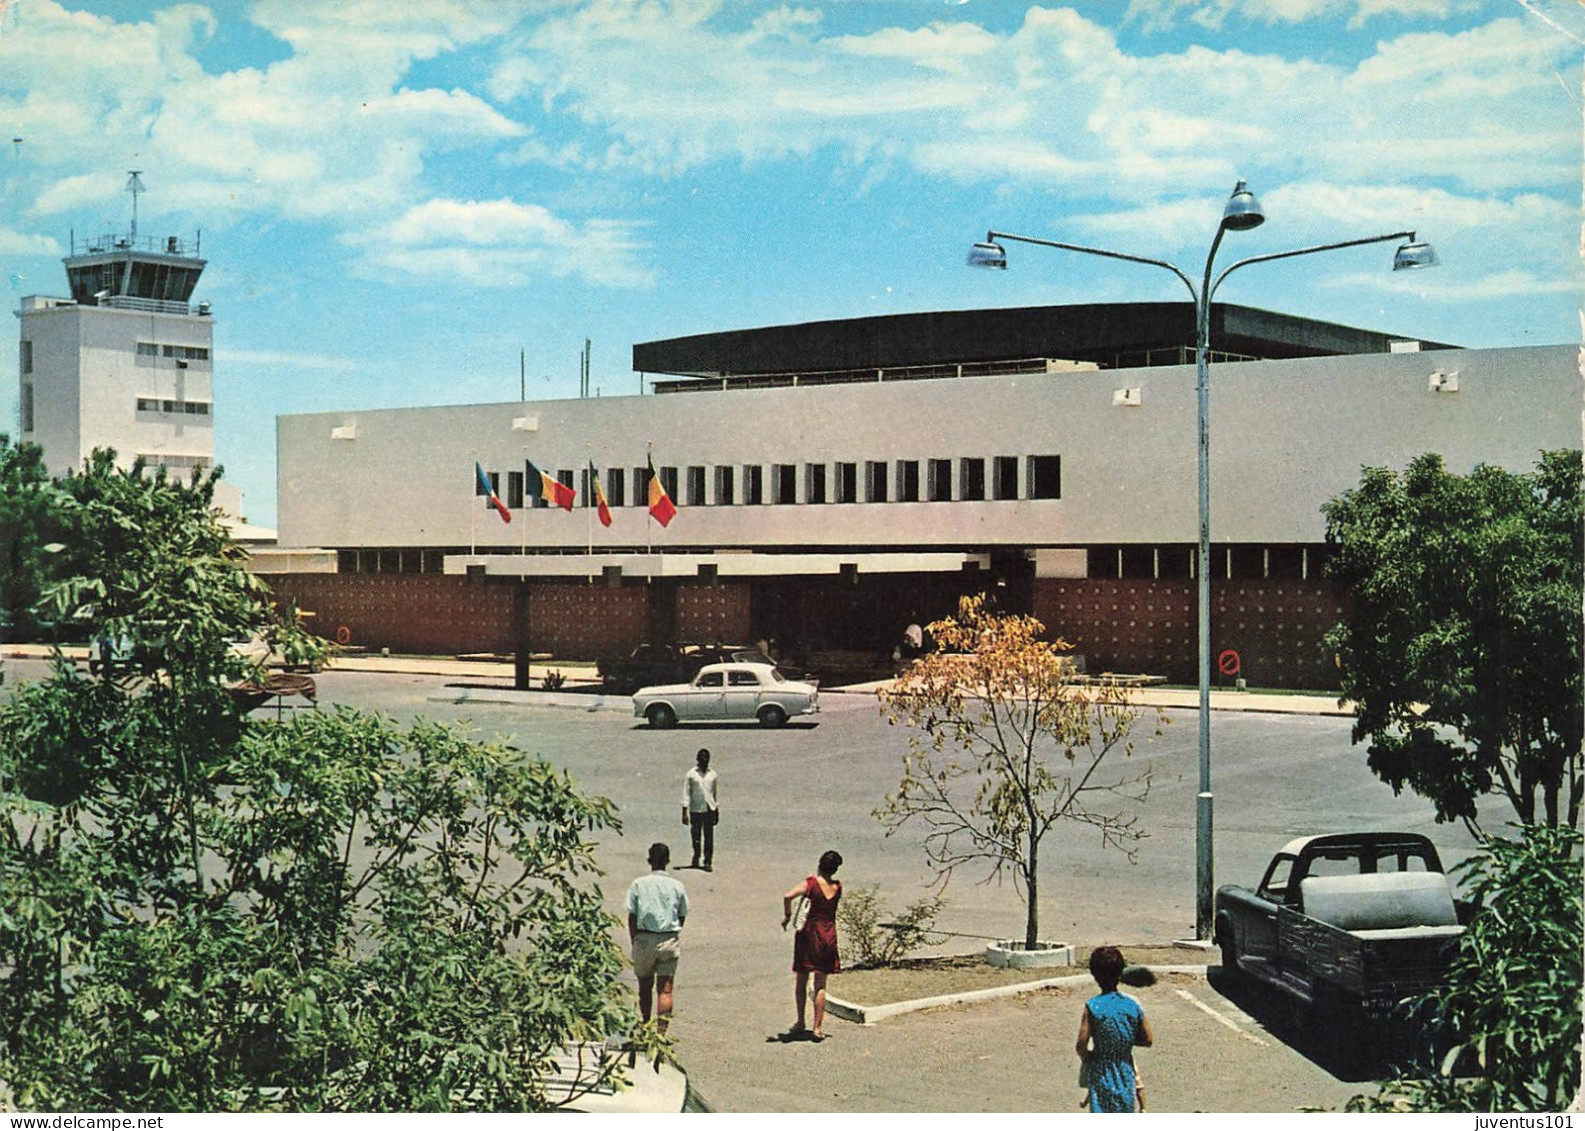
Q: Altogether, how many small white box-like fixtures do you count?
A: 4